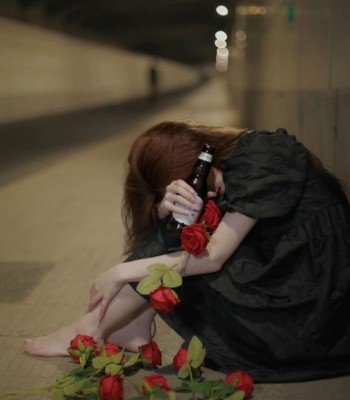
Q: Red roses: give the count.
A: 10